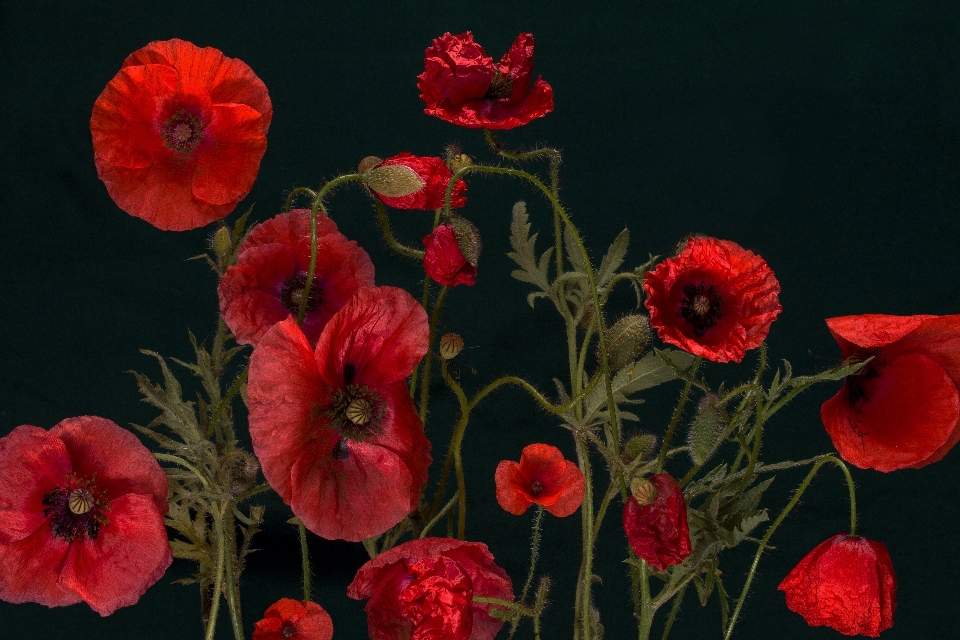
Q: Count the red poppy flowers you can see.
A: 14